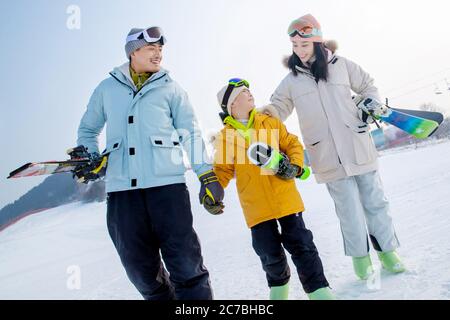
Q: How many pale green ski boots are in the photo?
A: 4